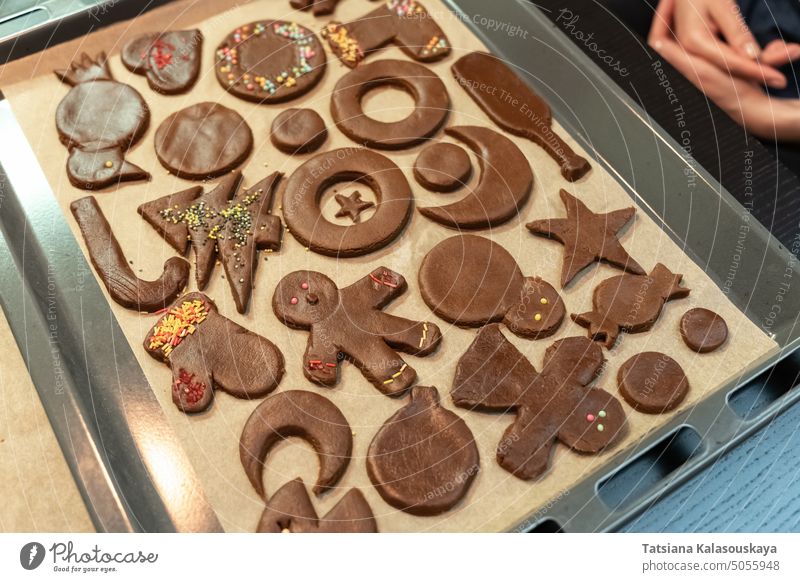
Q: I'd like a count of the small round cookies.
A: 4